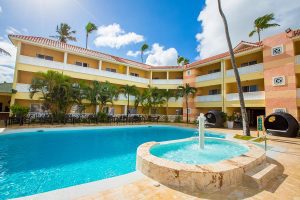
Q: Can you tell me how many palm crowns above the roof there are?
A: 5